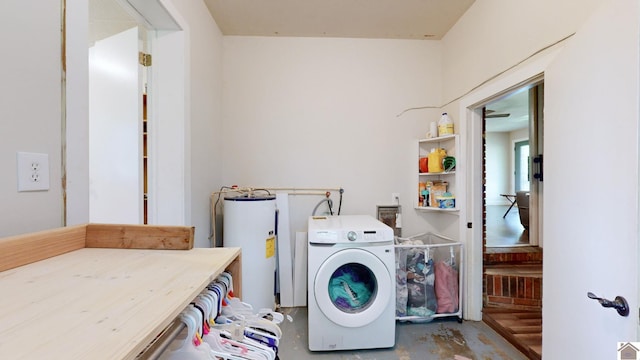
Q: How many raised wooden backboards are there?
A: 2